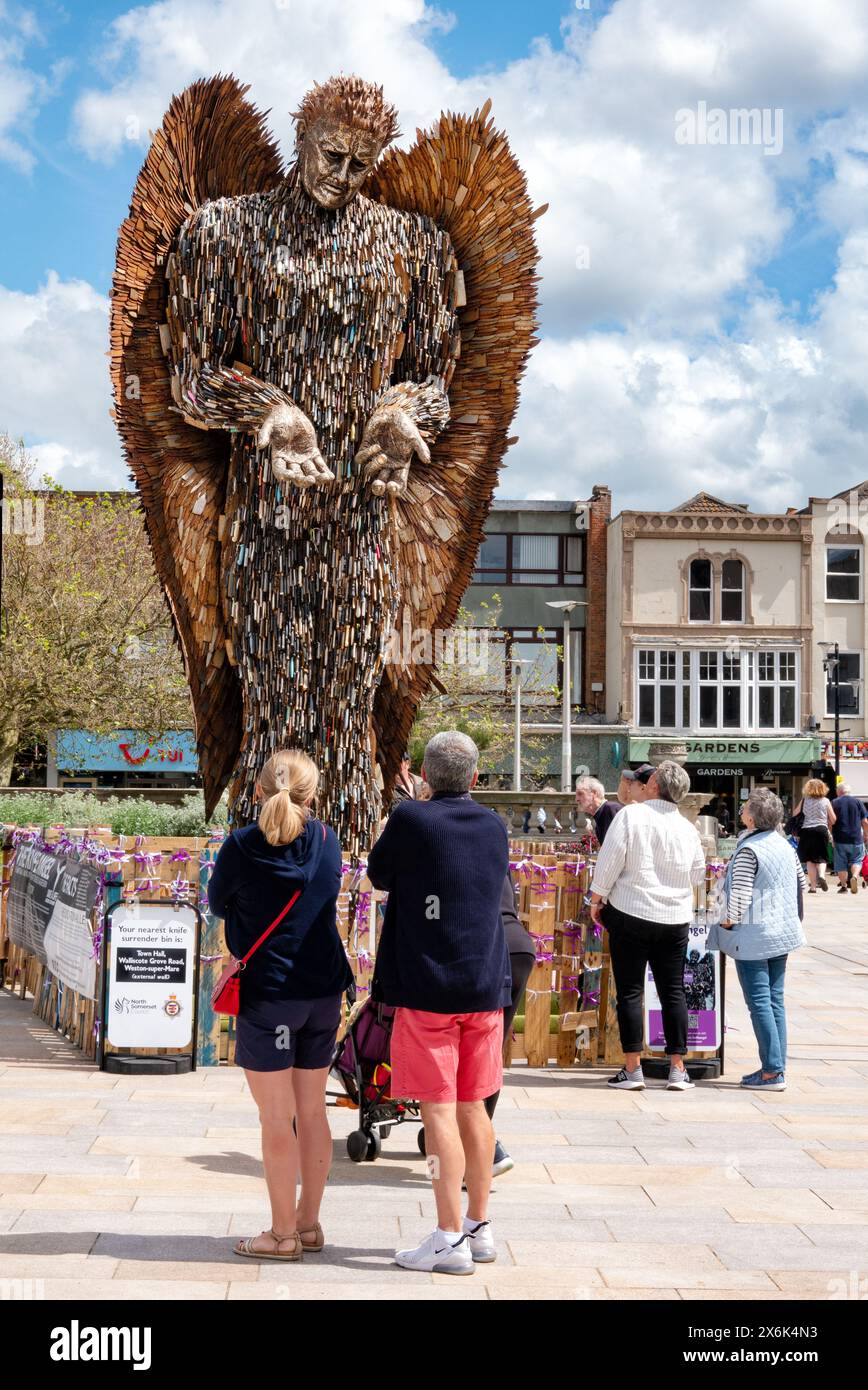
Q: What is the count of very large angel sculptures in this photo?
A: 1